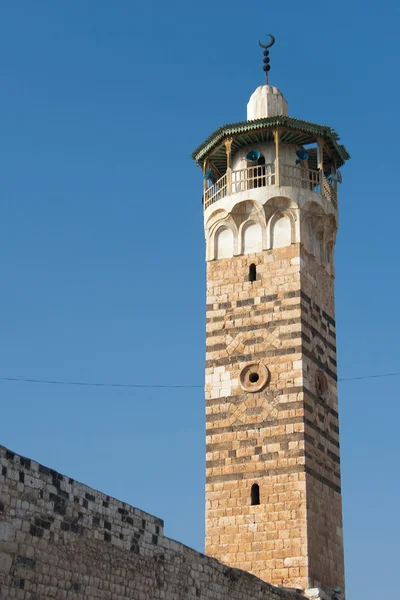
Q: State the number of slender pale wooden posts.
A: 5